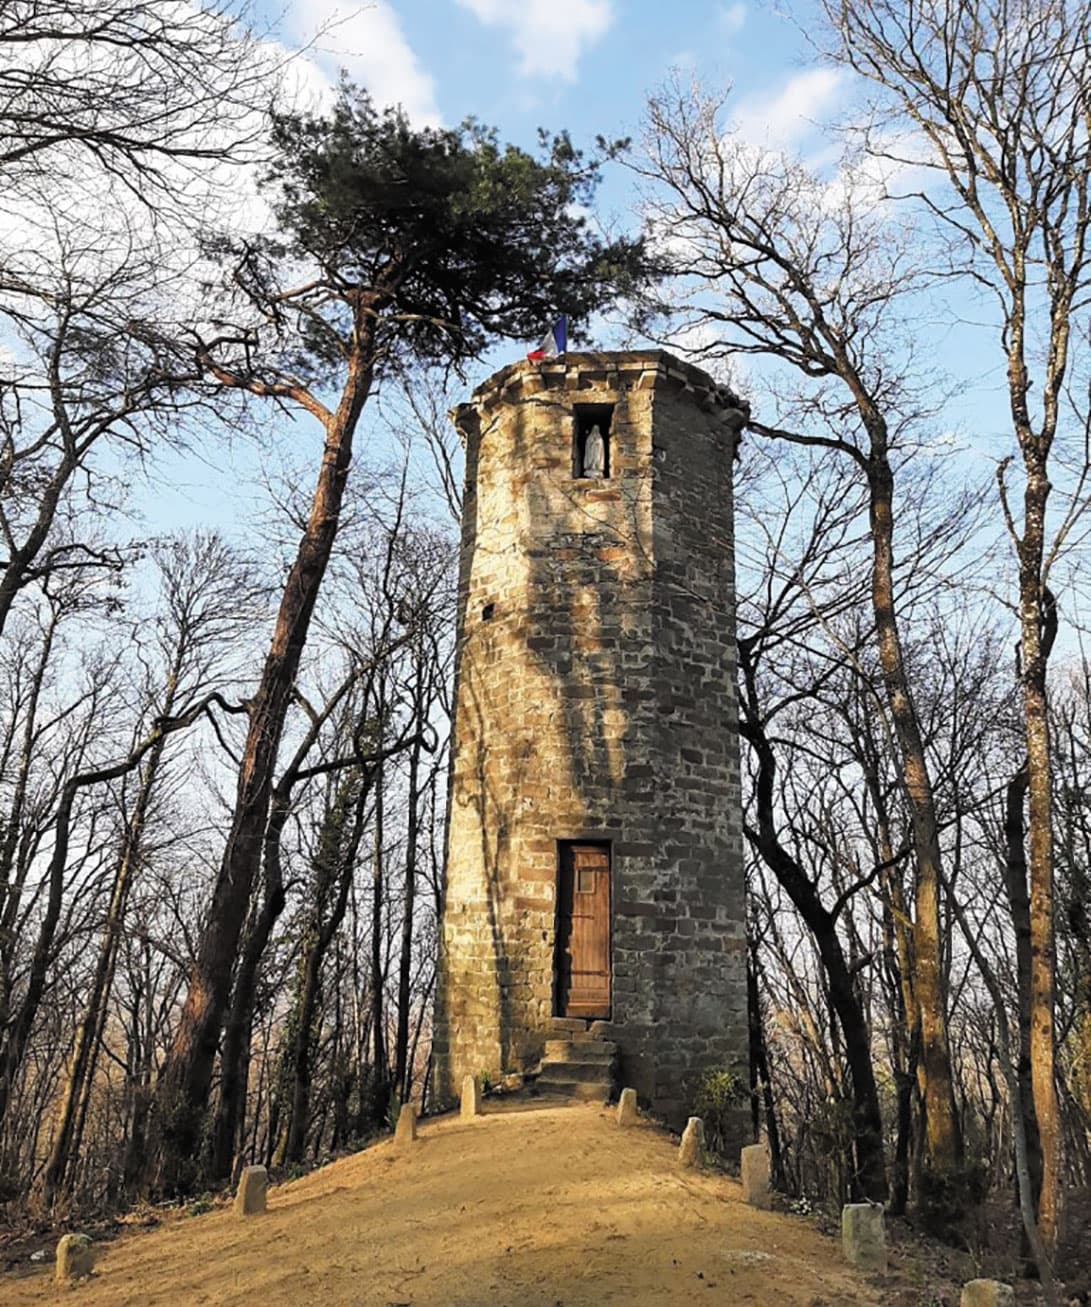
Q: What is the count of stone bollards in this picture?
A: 9